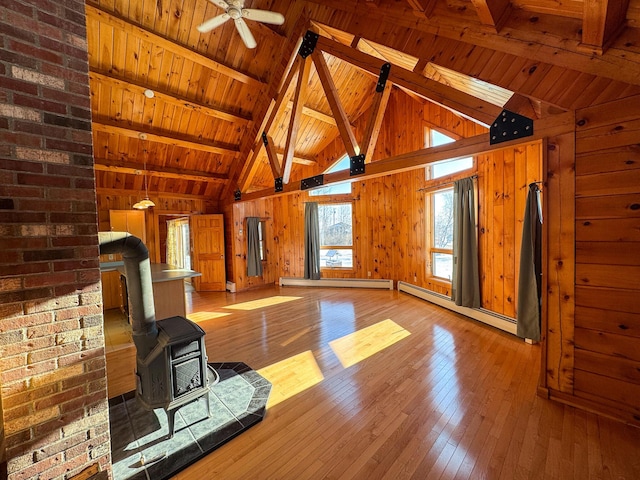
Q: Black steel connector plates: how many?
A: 8